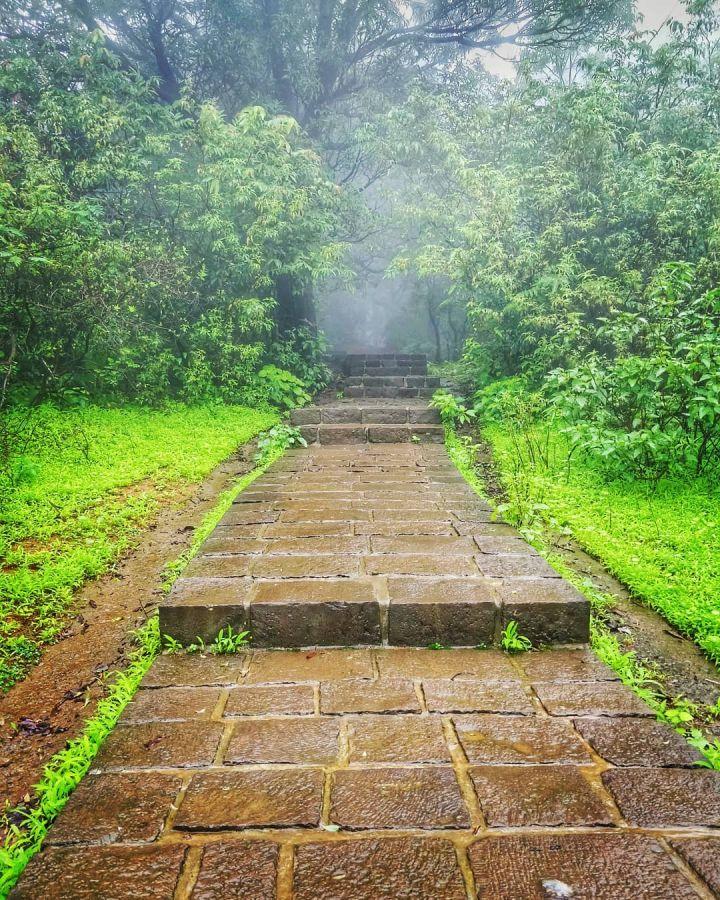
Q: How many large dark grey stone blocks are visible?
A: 4